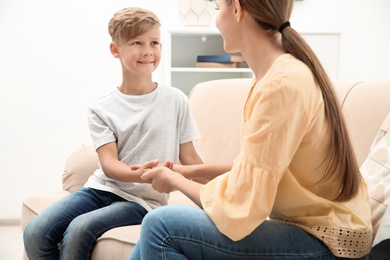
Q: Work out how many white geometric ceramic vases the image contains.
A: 1